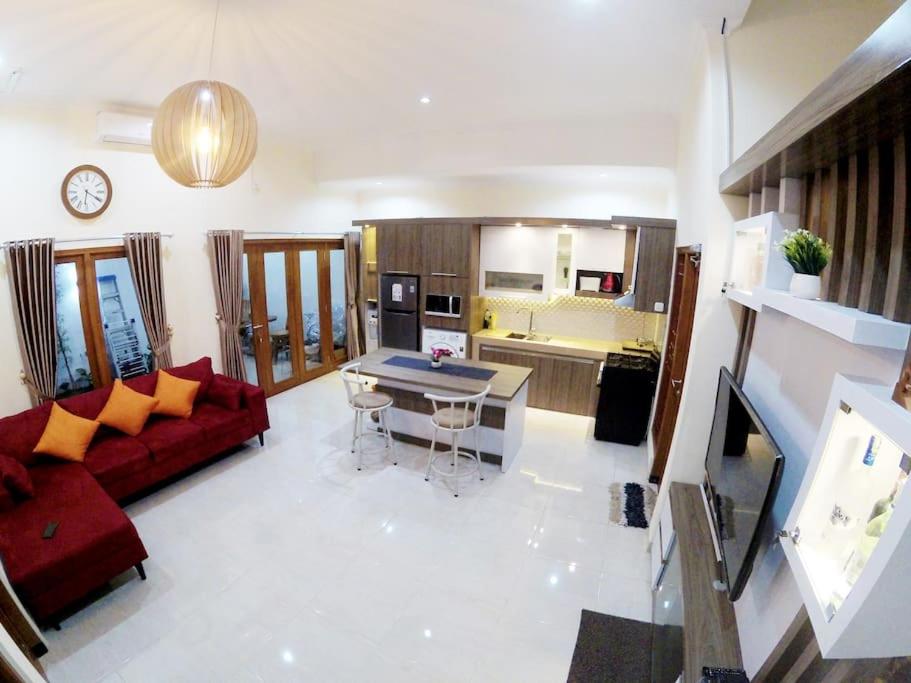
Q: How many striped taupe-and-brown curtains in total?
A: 4